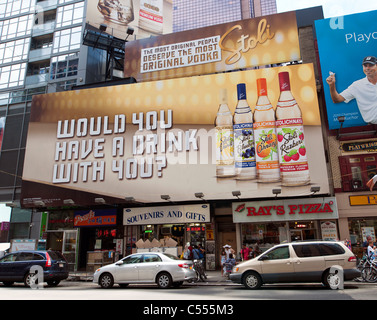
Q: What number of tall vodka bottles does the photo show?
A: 4